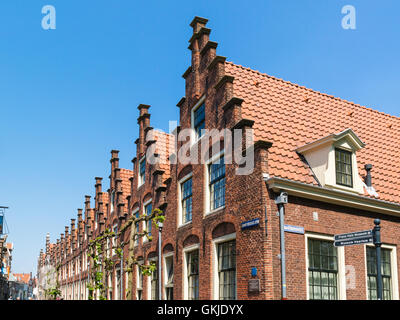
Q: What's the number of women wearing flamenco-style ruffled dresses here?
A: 0